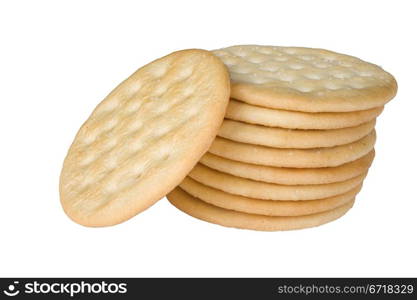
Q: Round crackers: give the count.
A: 9